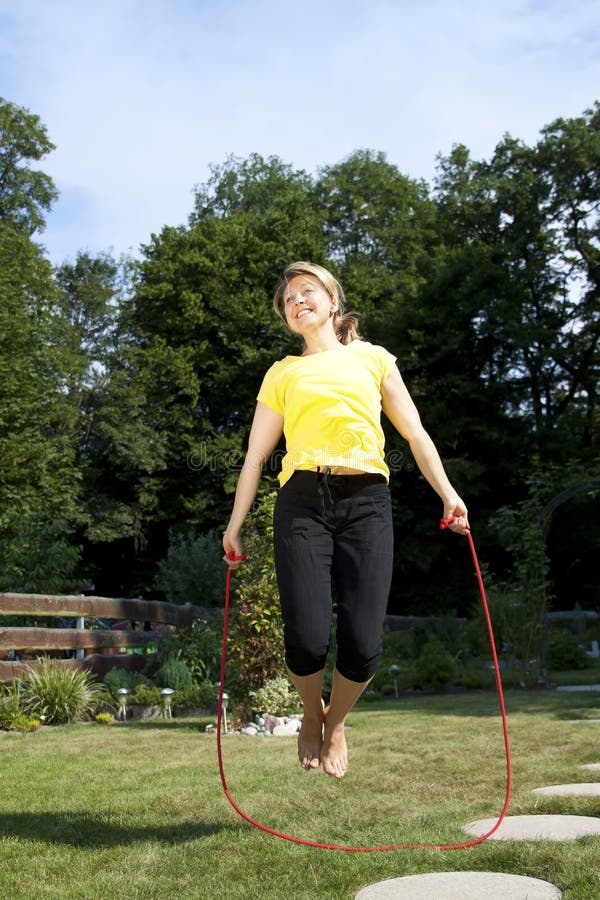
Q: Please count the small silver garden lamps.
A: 4